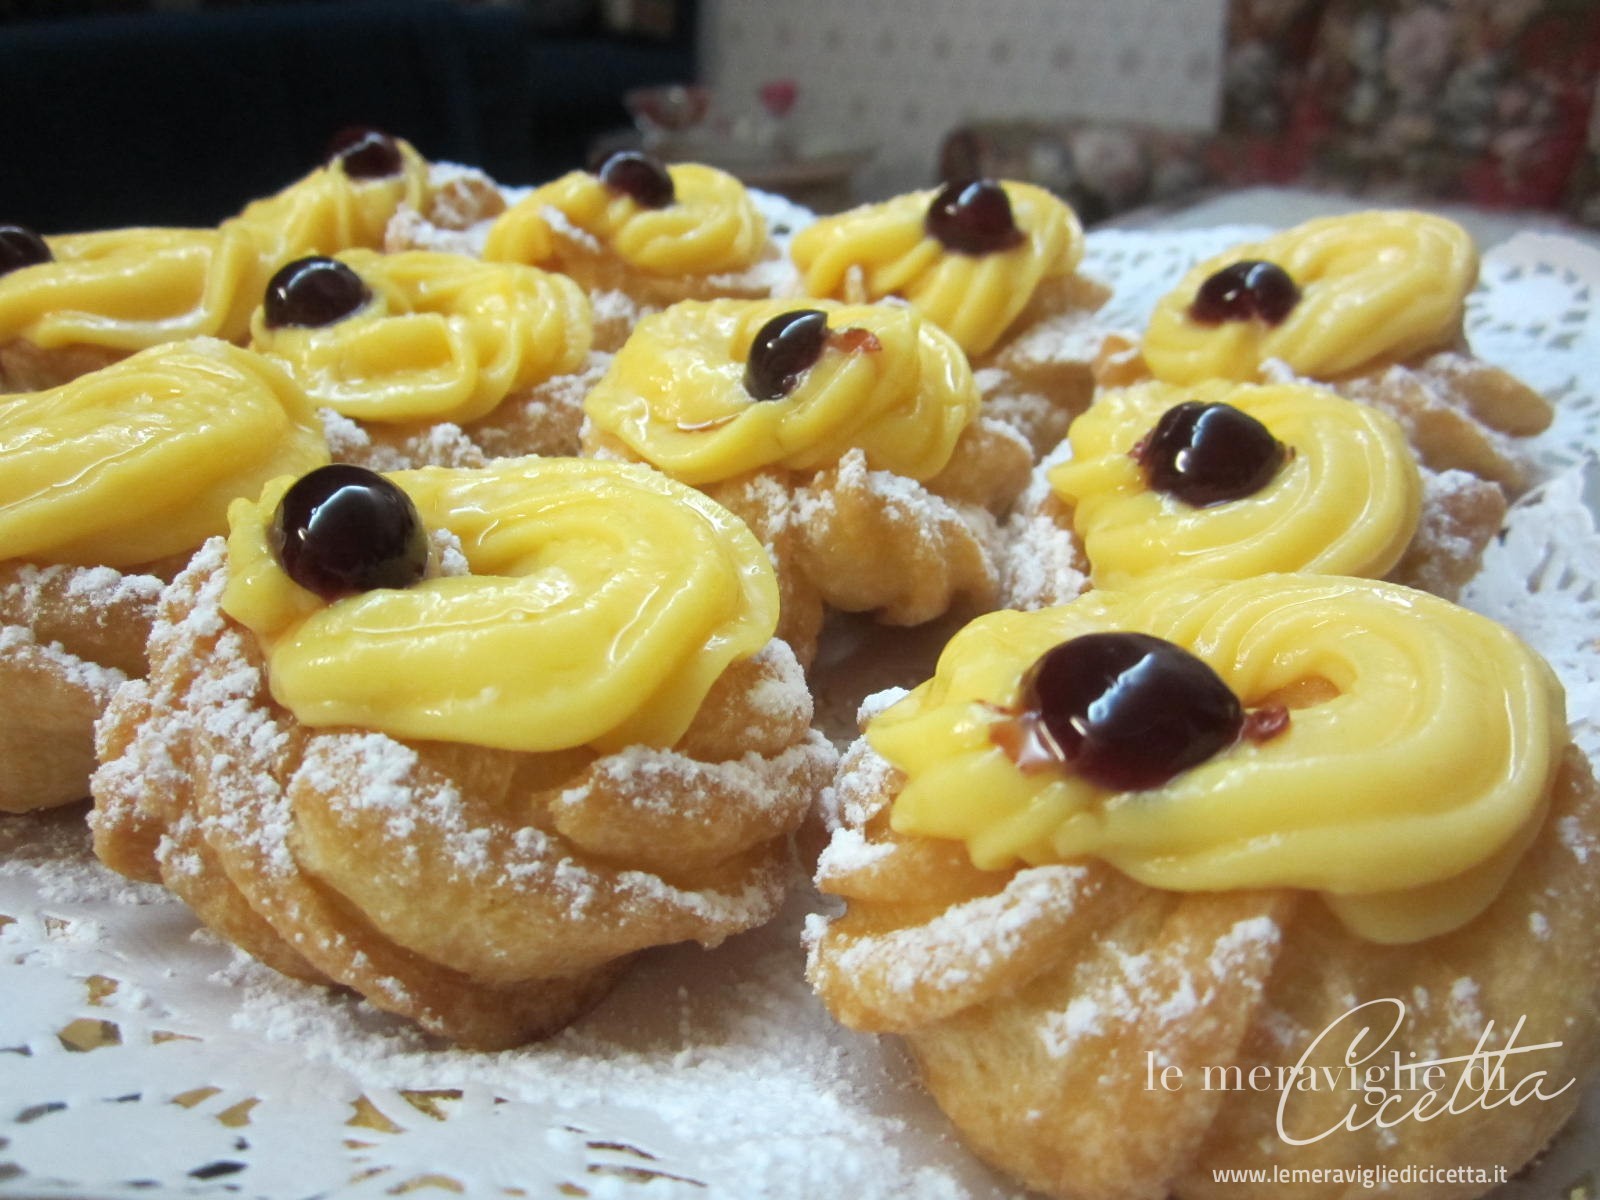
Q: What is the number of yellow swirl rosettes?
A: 11